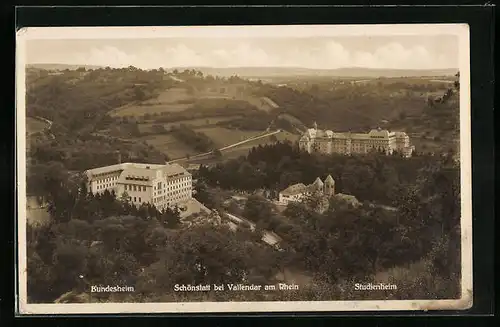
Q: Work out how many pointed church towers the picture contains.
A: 2